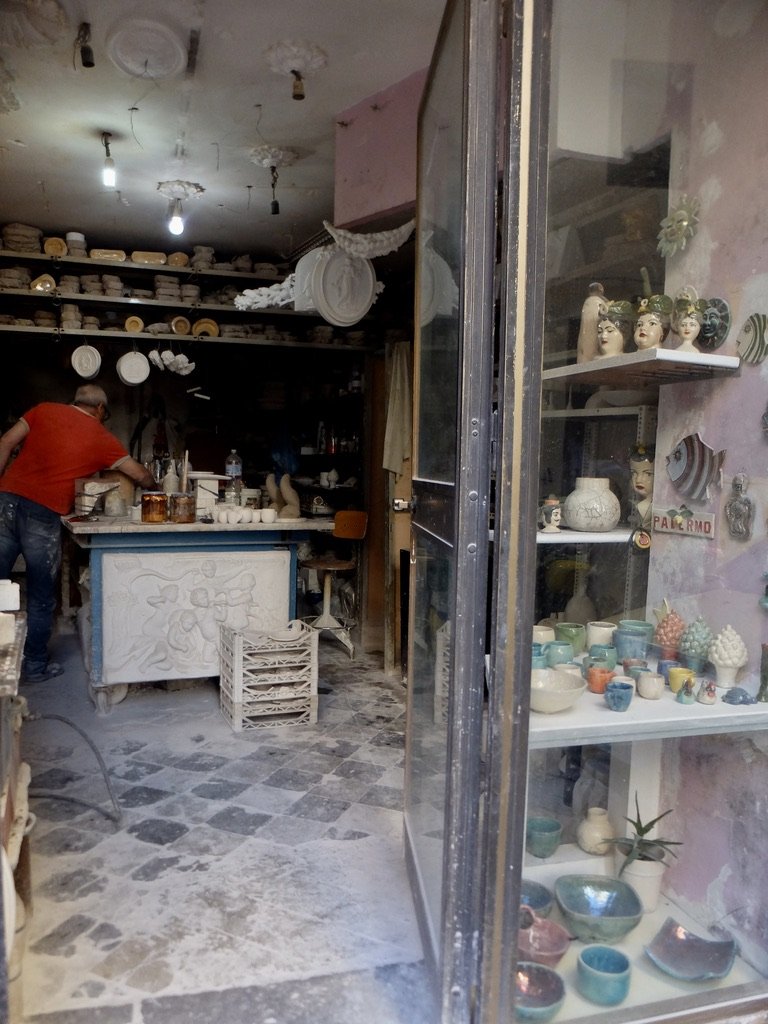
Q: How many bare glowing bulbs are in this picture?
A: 2